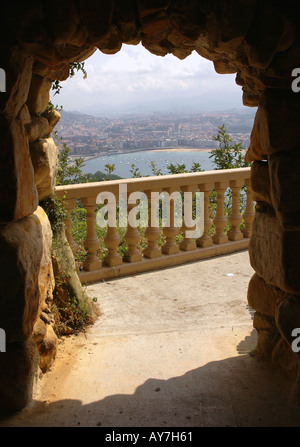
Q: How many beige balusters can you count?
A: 11